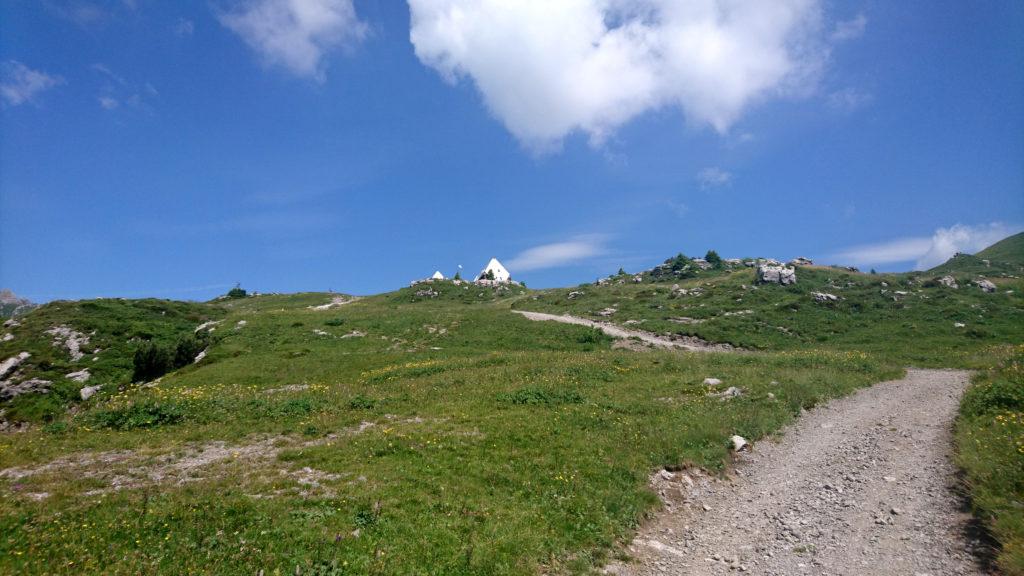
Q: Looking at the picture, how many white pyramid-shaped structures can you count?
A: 2